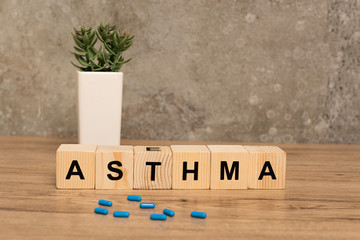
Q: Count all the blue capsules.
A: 8